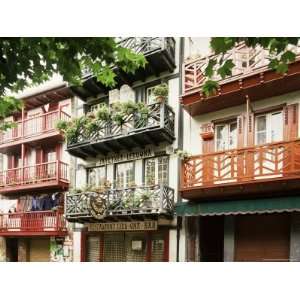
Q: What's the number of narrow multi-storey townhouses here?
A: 3